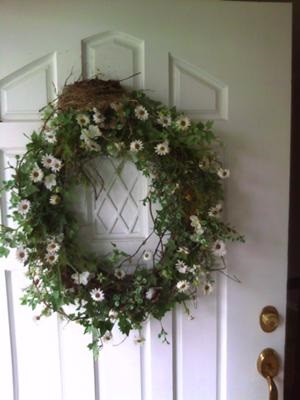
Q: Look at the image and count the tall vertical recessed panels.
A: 3